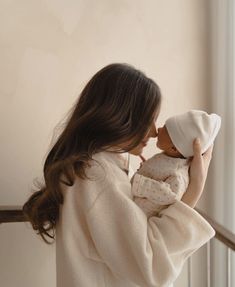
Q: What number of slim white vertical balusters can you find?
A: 3